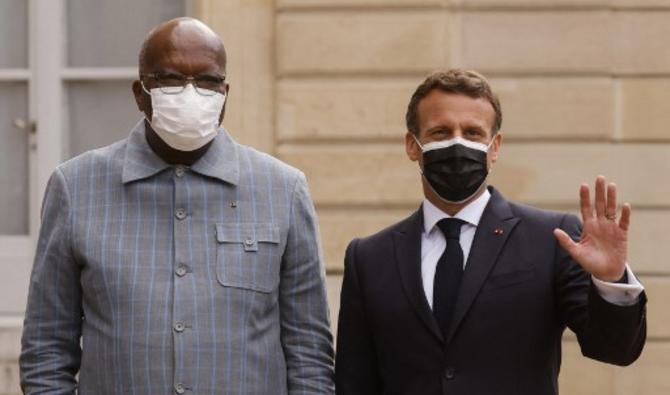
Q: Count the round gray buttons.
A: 6